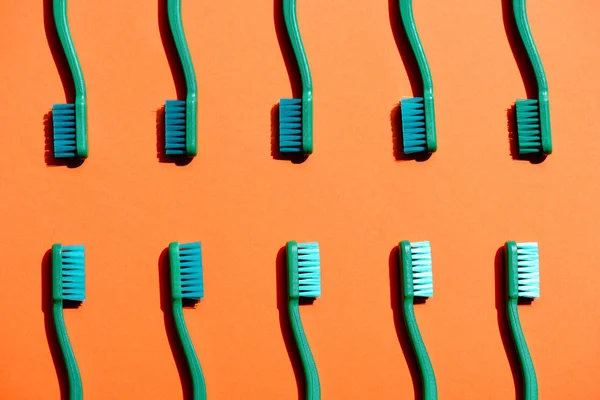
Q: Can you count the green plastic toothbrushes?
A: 10